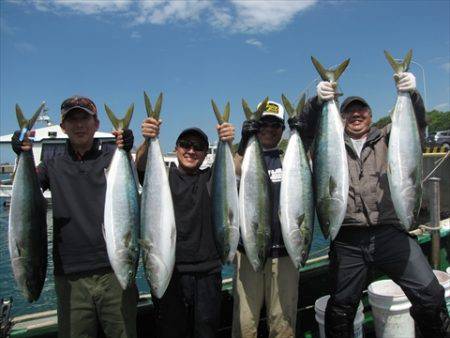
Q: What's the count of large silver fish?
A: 8